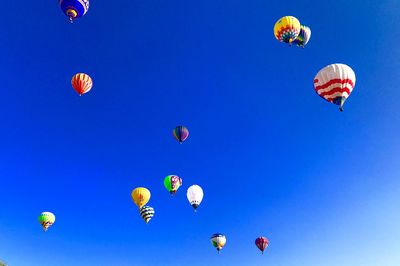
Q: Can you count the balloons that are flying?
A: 13